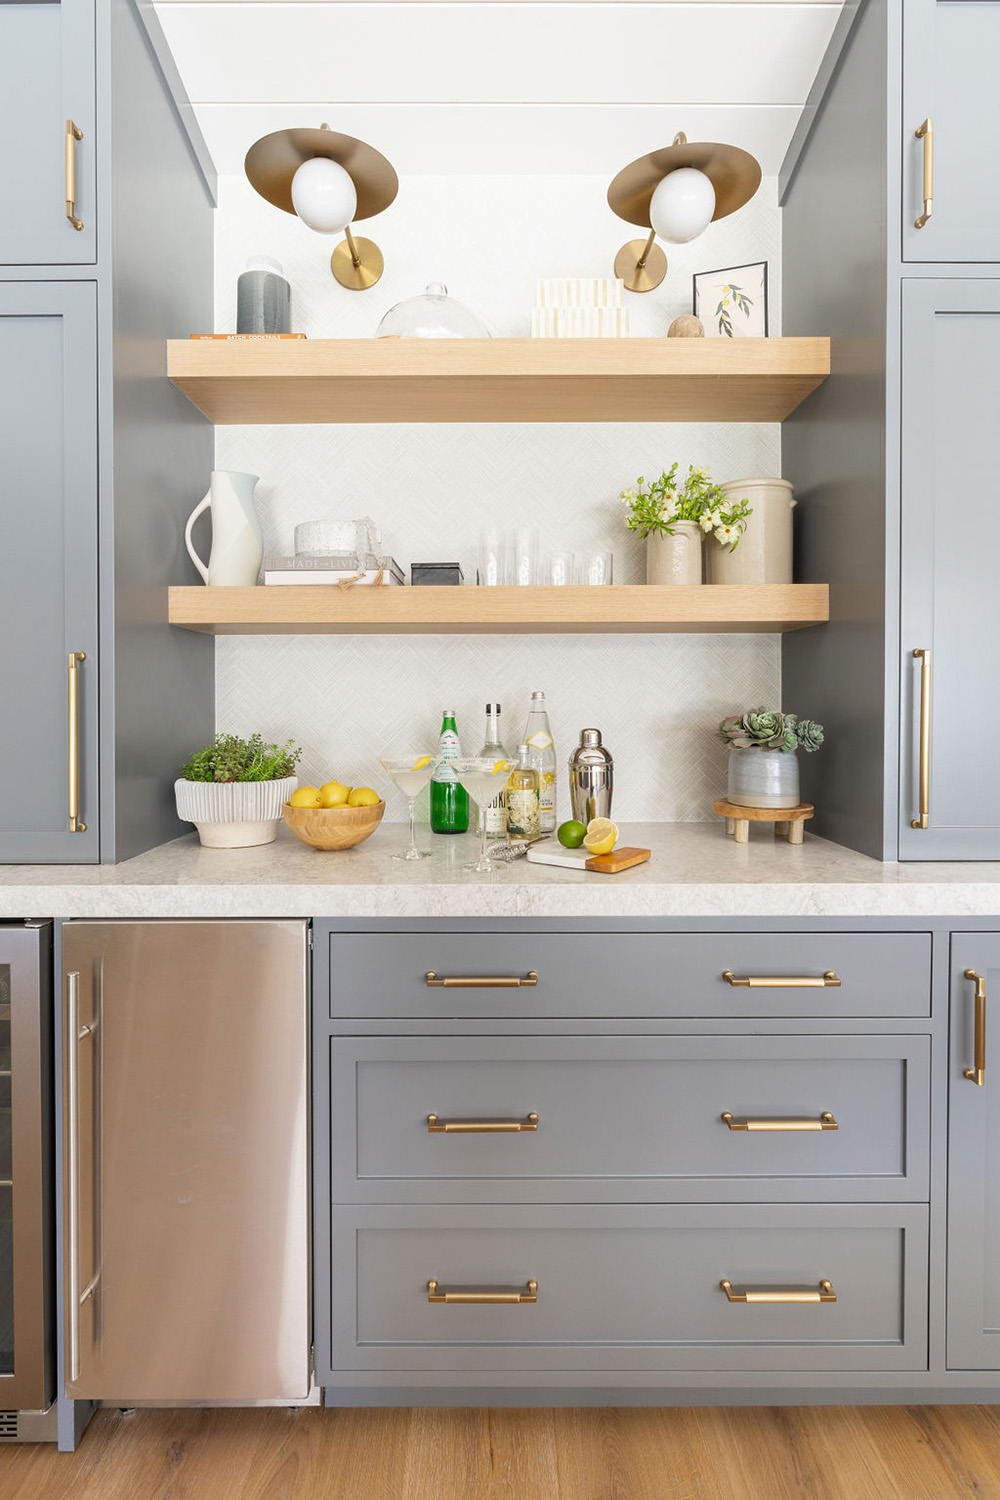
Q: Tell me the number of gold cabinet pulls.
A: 11